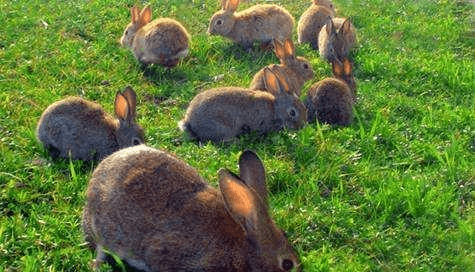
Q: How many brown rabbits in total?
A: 9